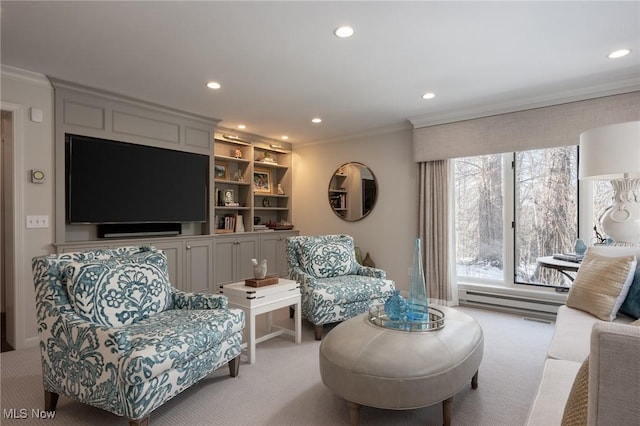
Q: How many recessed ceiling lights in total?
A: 7